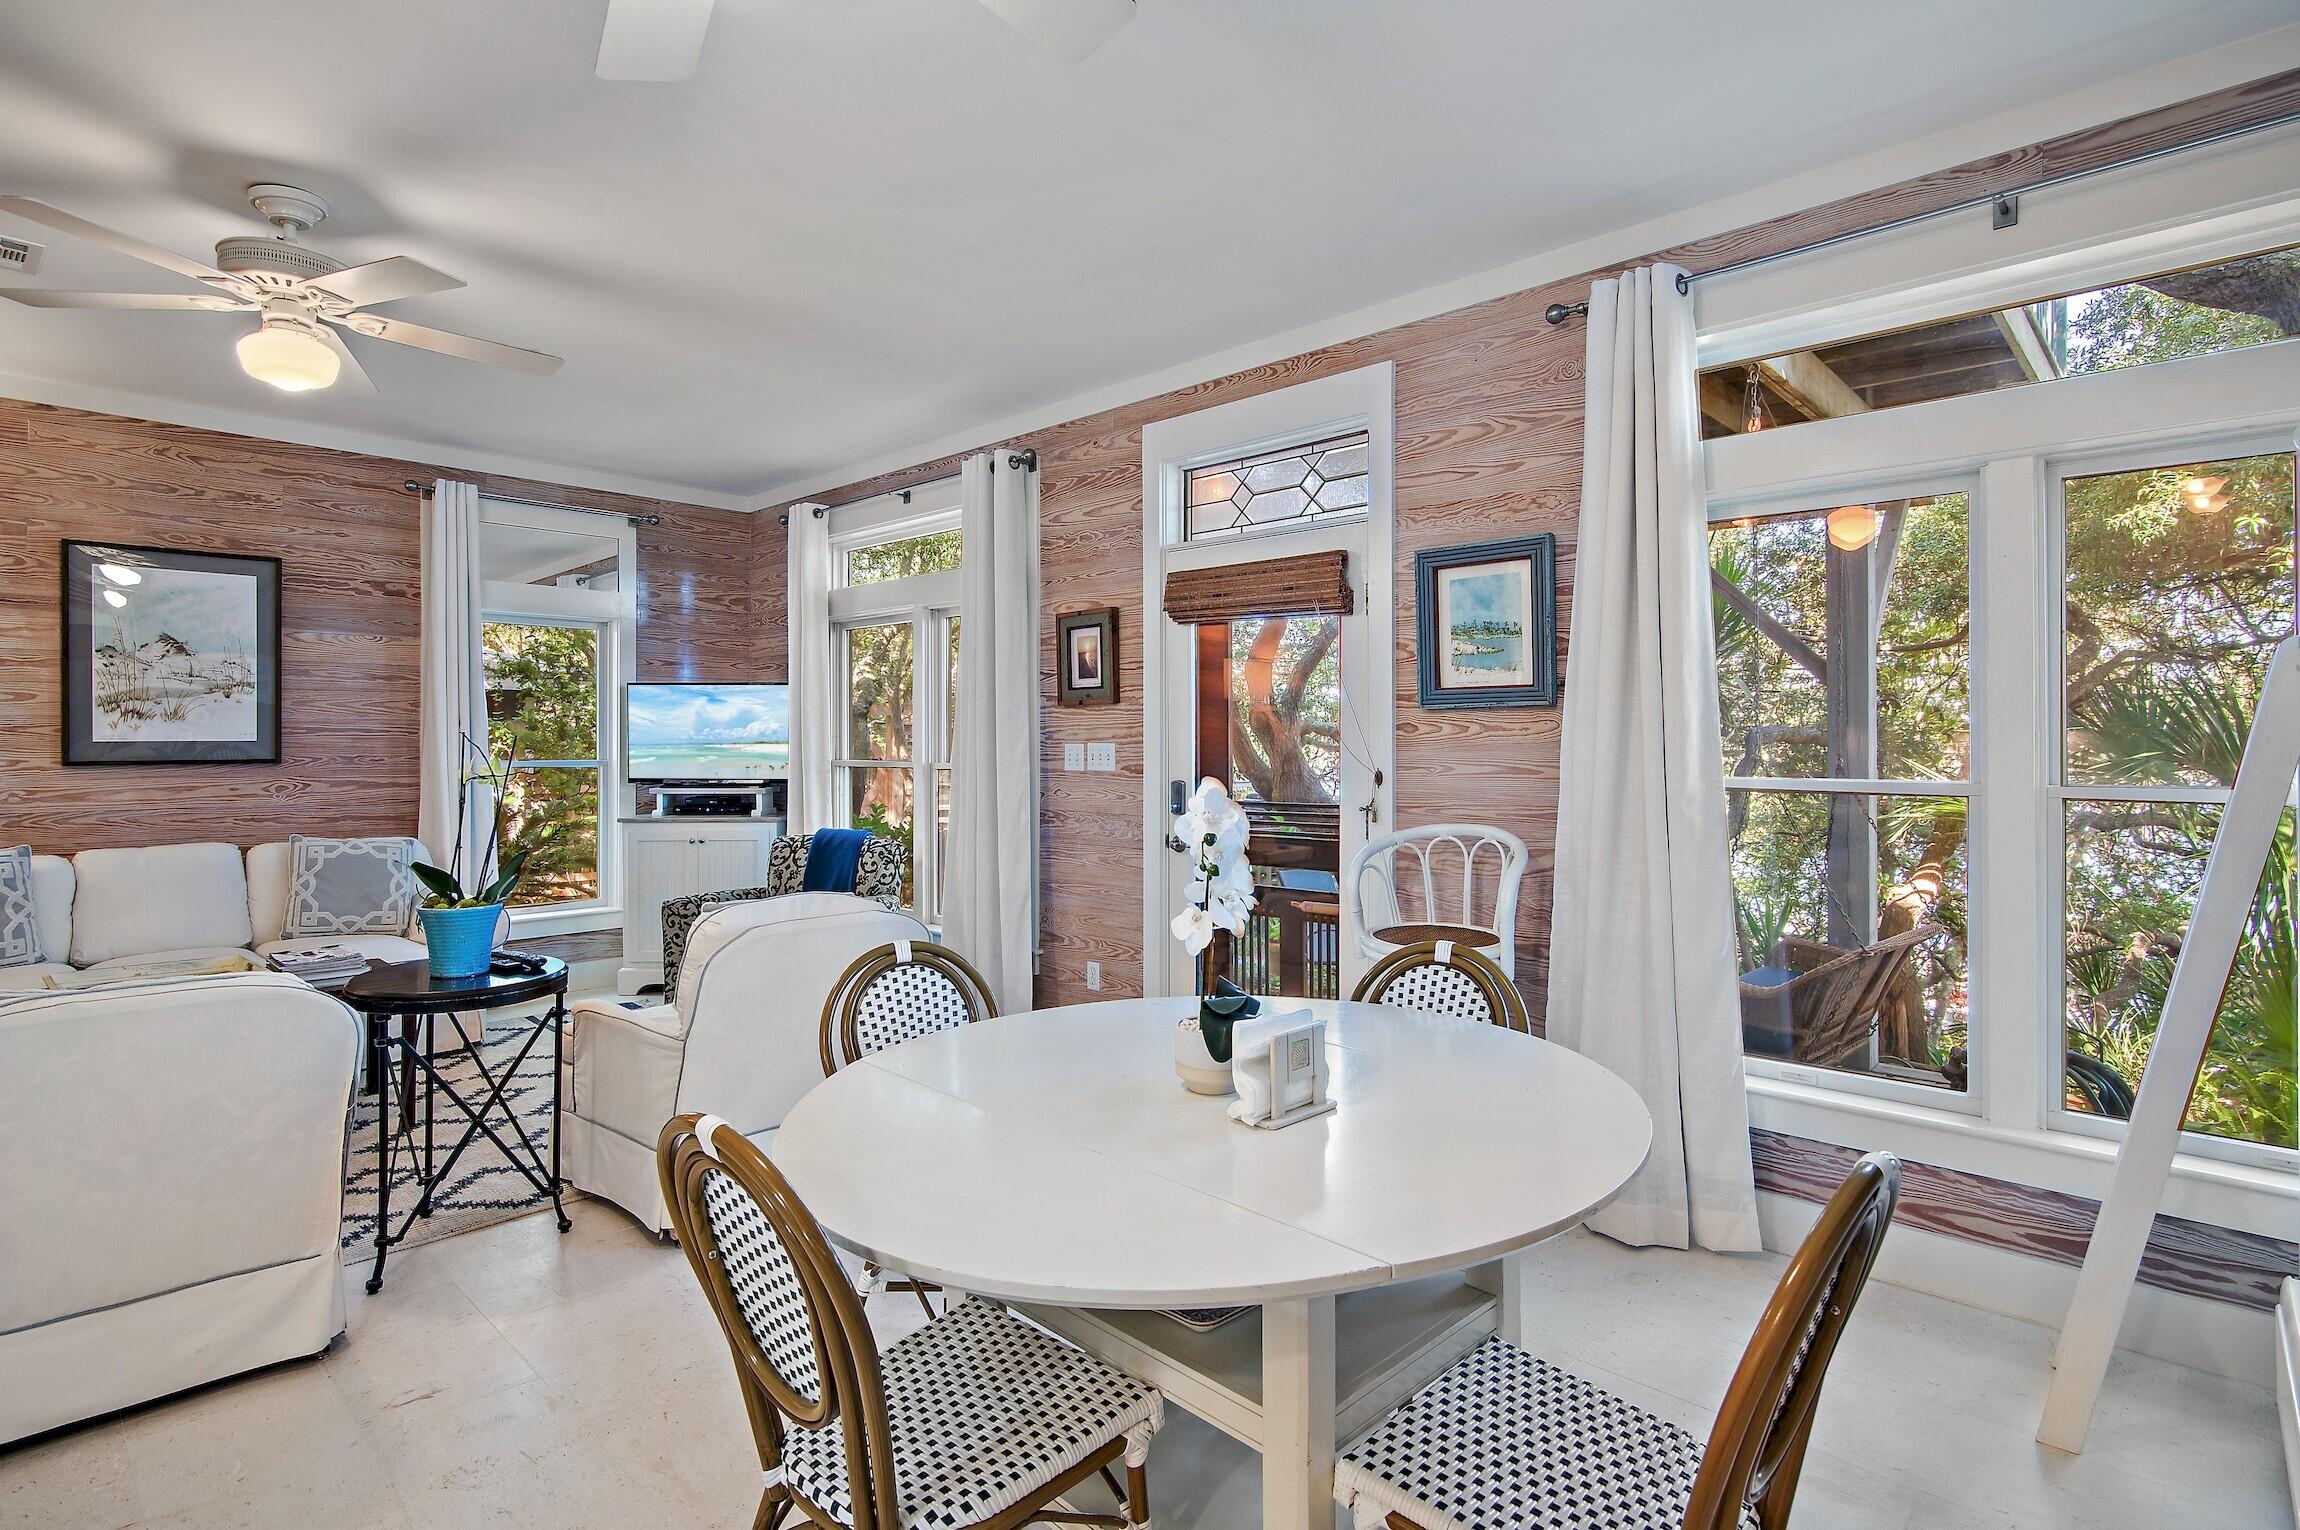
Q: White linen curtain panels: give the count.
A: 4